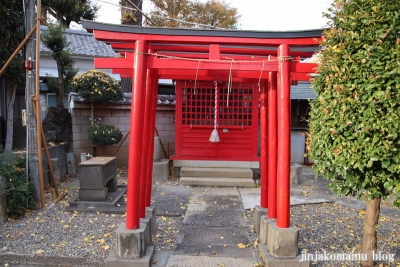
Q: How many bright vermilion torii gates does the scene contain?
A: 3